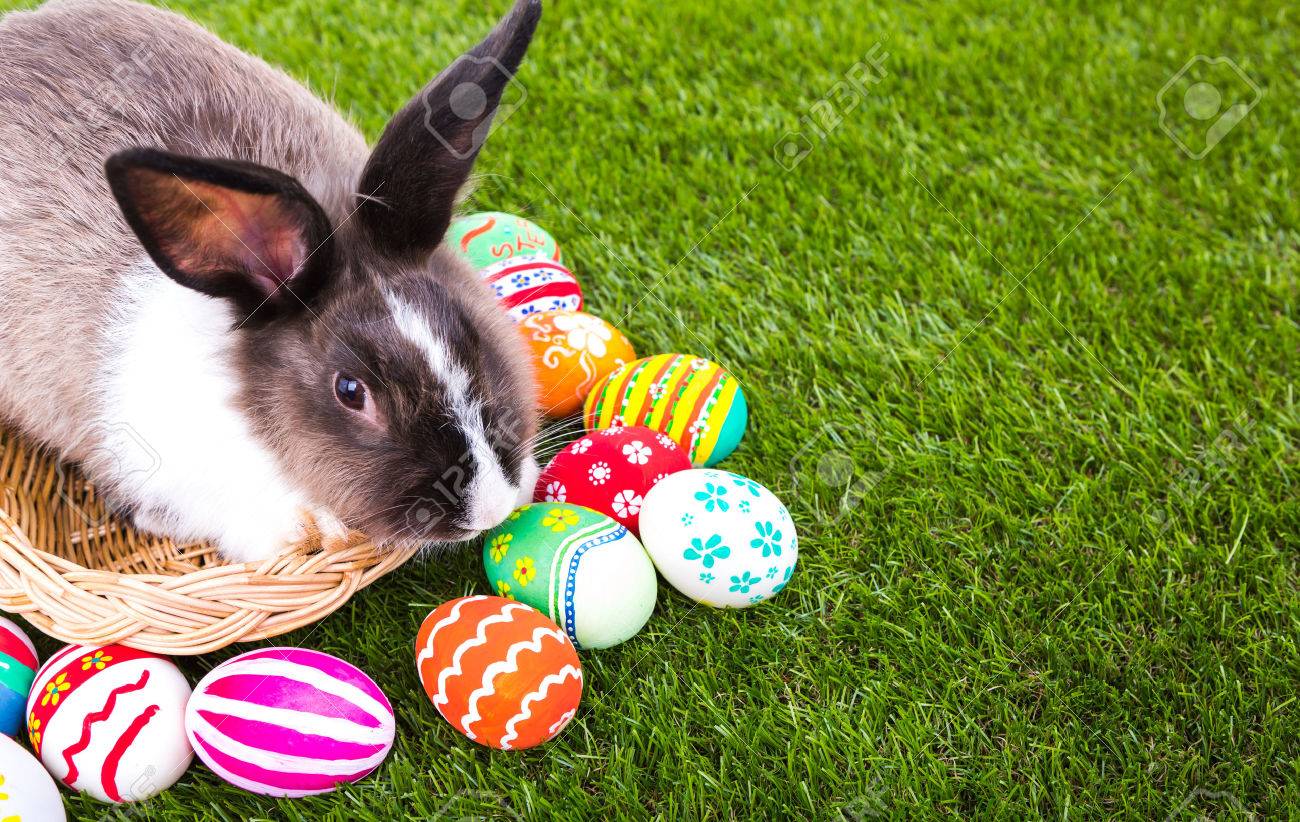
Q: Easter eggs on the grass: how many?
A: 12